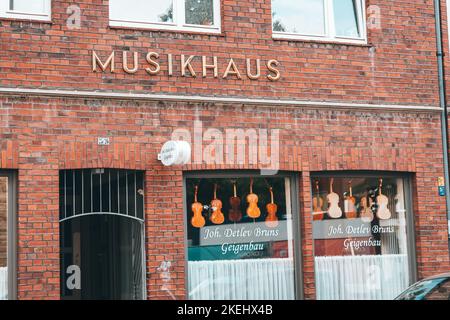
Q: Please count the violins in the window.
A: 10